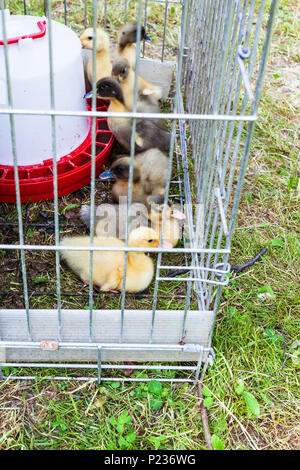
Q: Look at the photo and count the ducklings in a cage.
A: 7